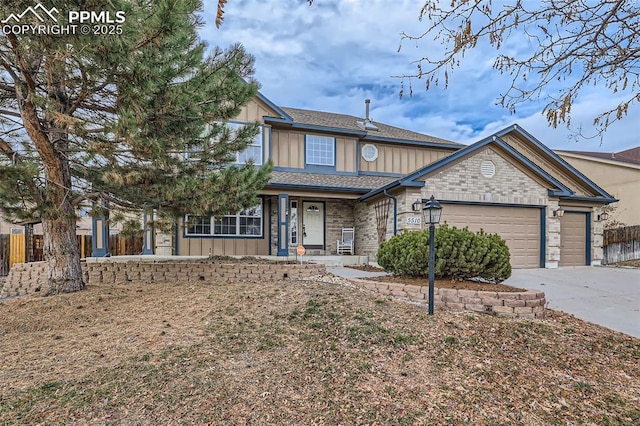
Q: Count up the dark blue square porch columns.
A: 3